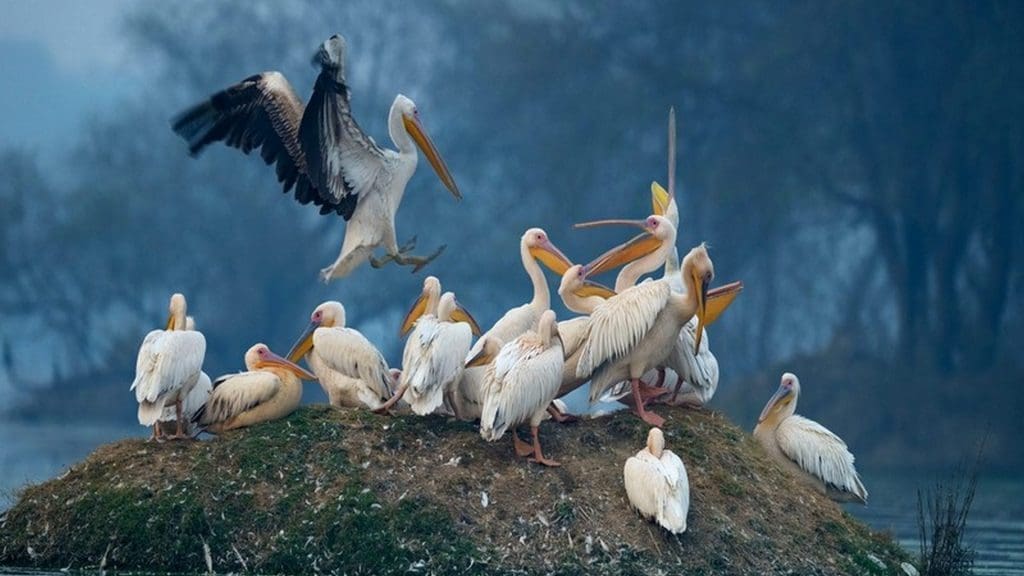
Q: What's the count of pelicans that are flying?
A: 1